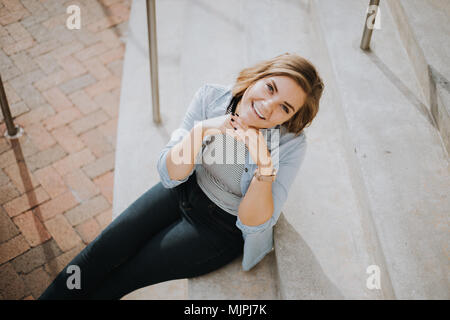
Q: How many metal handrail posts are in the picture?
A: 3